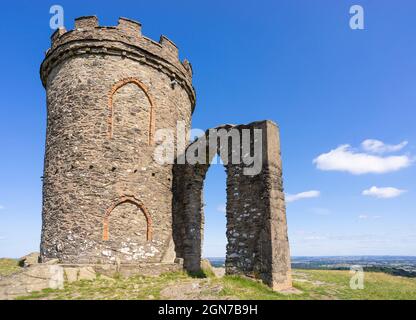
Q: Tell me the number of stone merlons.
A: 5